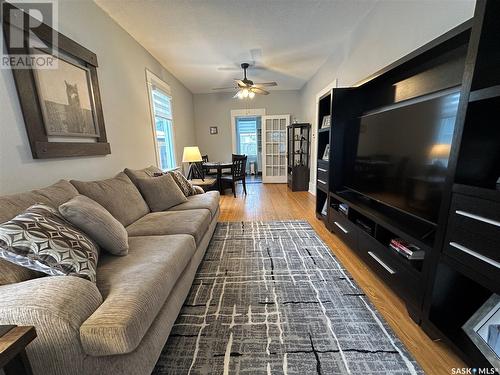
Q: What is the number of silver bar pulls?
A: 6